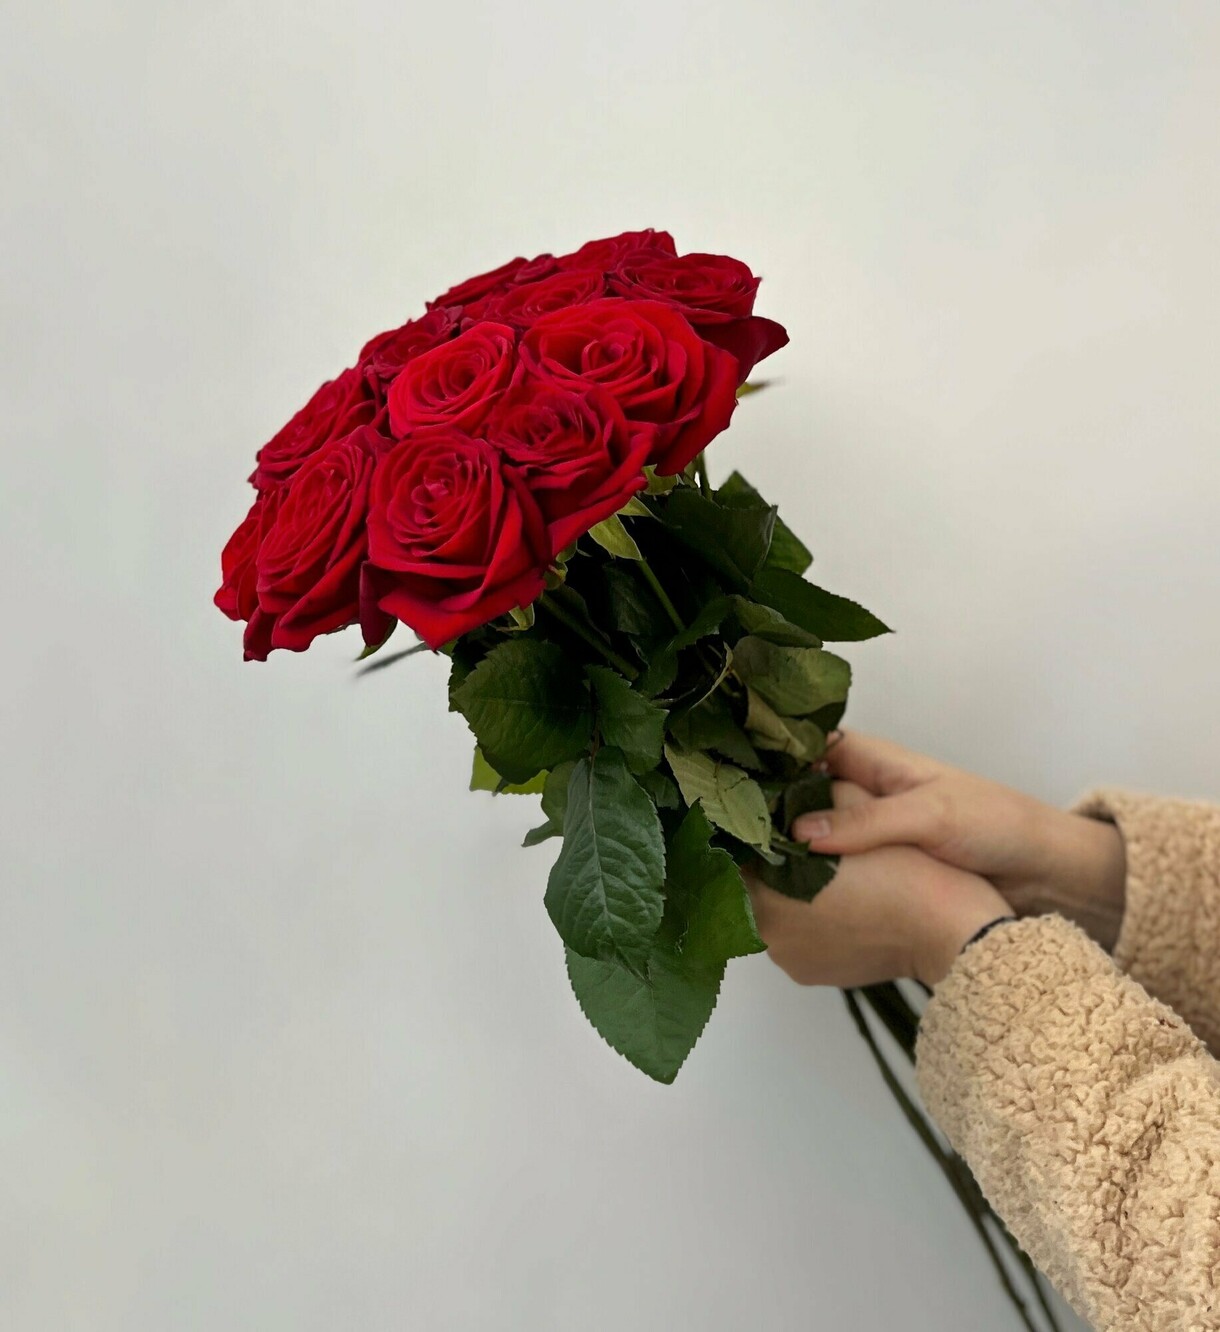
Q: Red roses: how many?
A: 12